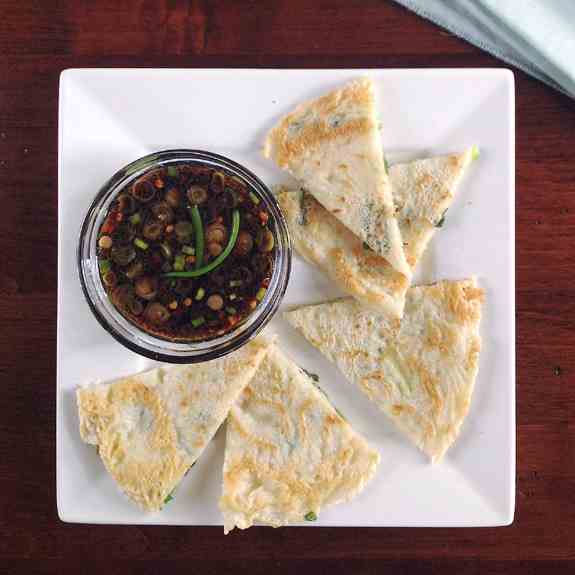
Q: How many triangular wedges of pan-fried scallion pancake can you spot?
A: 5